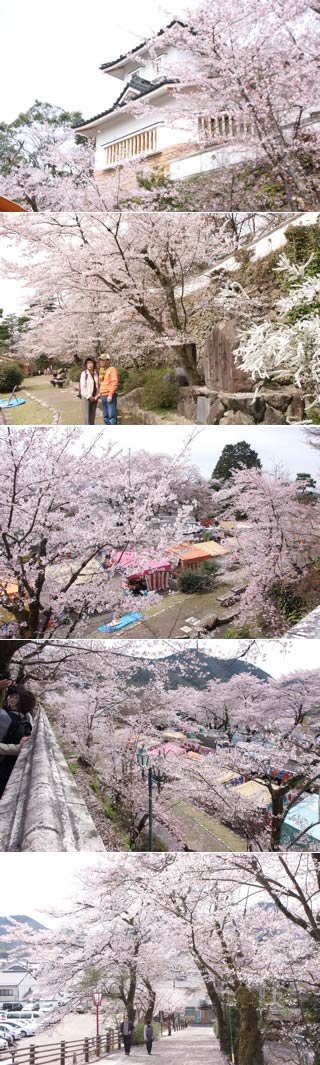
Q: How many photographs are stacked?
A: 5